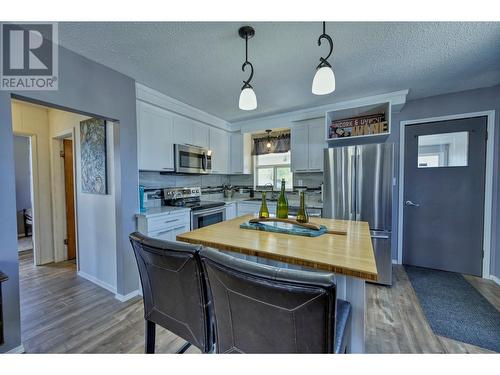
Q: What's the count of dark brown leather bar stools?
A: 2